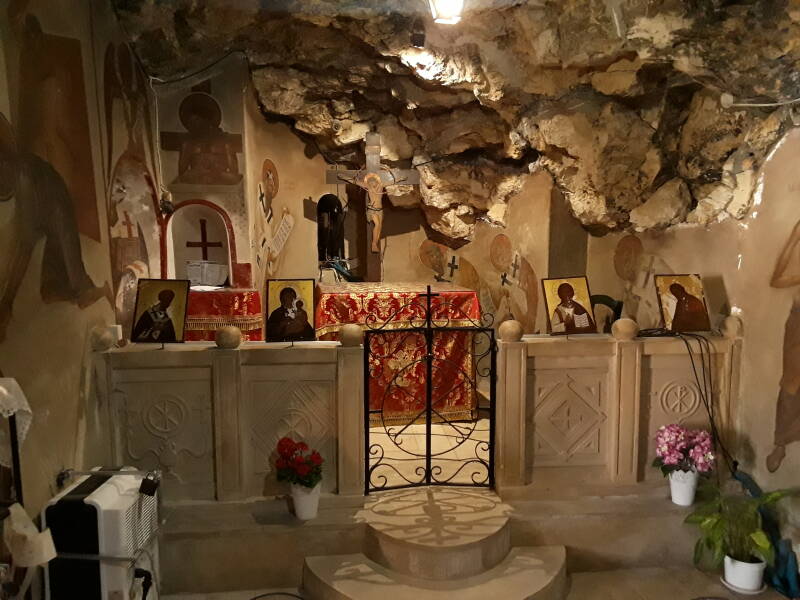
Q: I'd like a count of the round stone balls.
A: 6